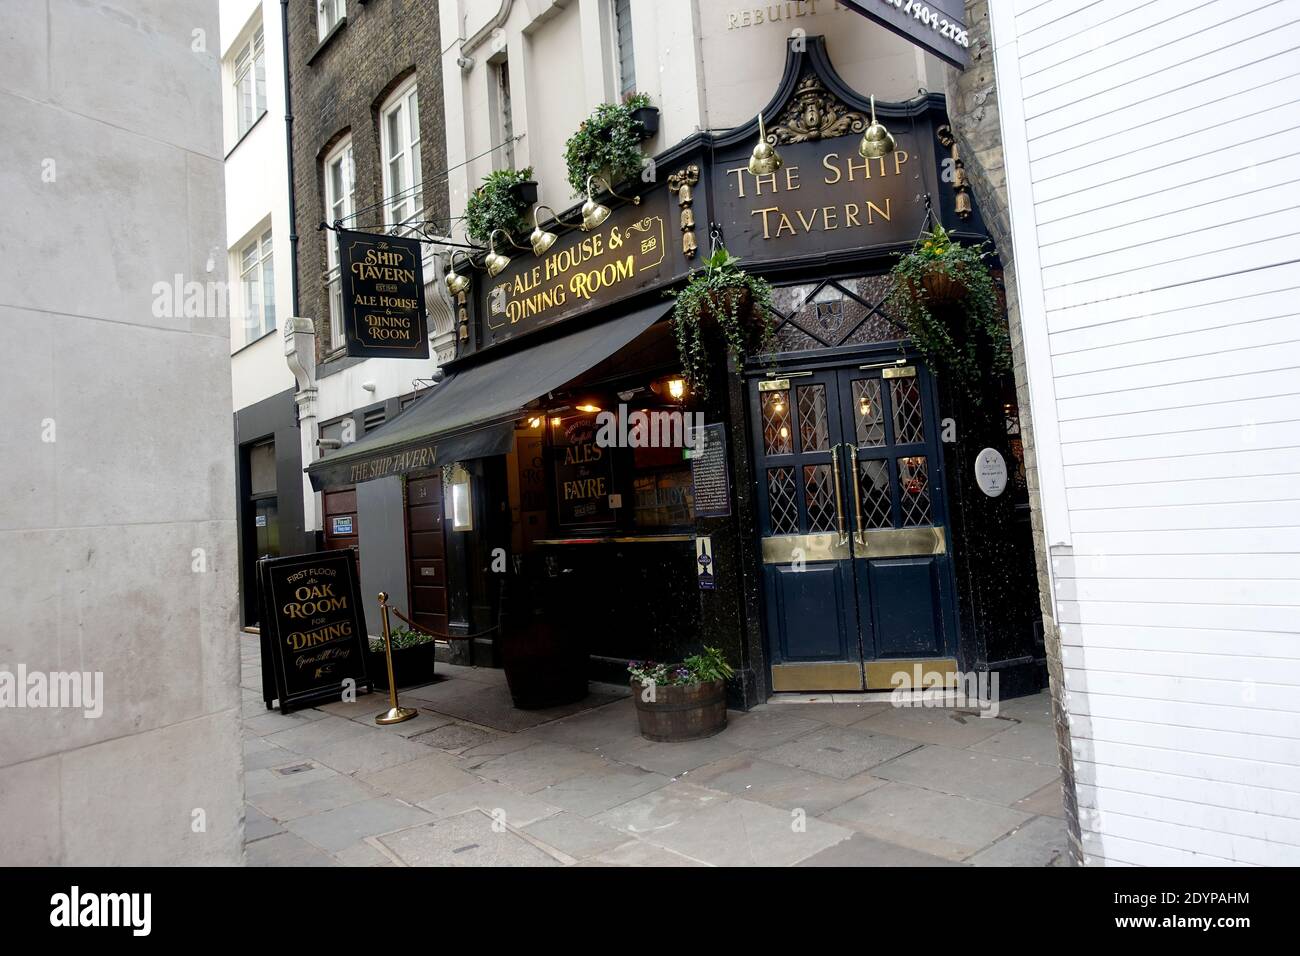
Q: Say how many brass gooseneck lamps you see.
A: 6